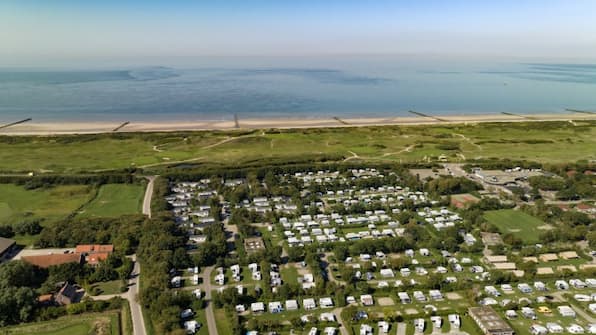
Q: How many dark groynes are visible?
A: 7